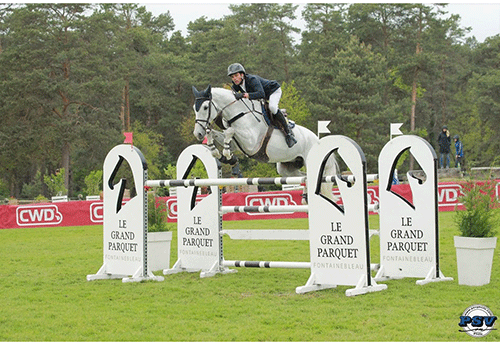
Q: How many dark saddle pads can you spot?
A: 1